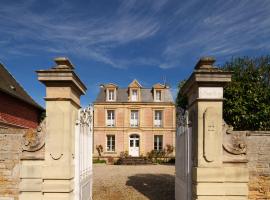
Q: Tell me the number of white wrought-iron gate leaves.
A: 2